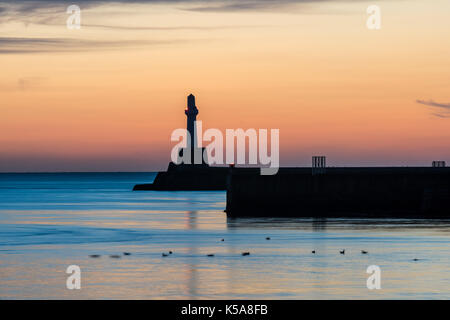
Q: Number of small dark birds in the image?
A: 13